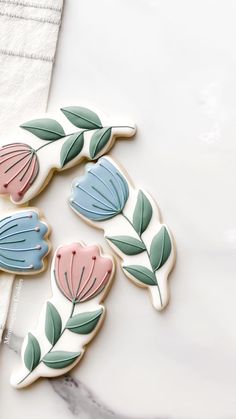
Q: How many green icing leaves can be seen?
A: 12